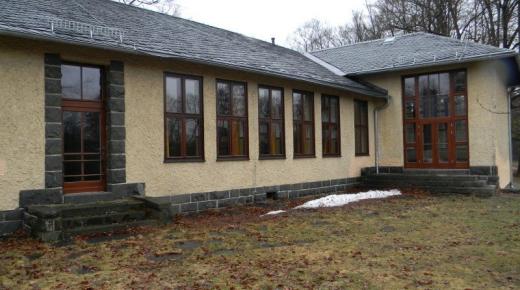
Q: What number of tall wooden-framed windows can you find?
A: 6